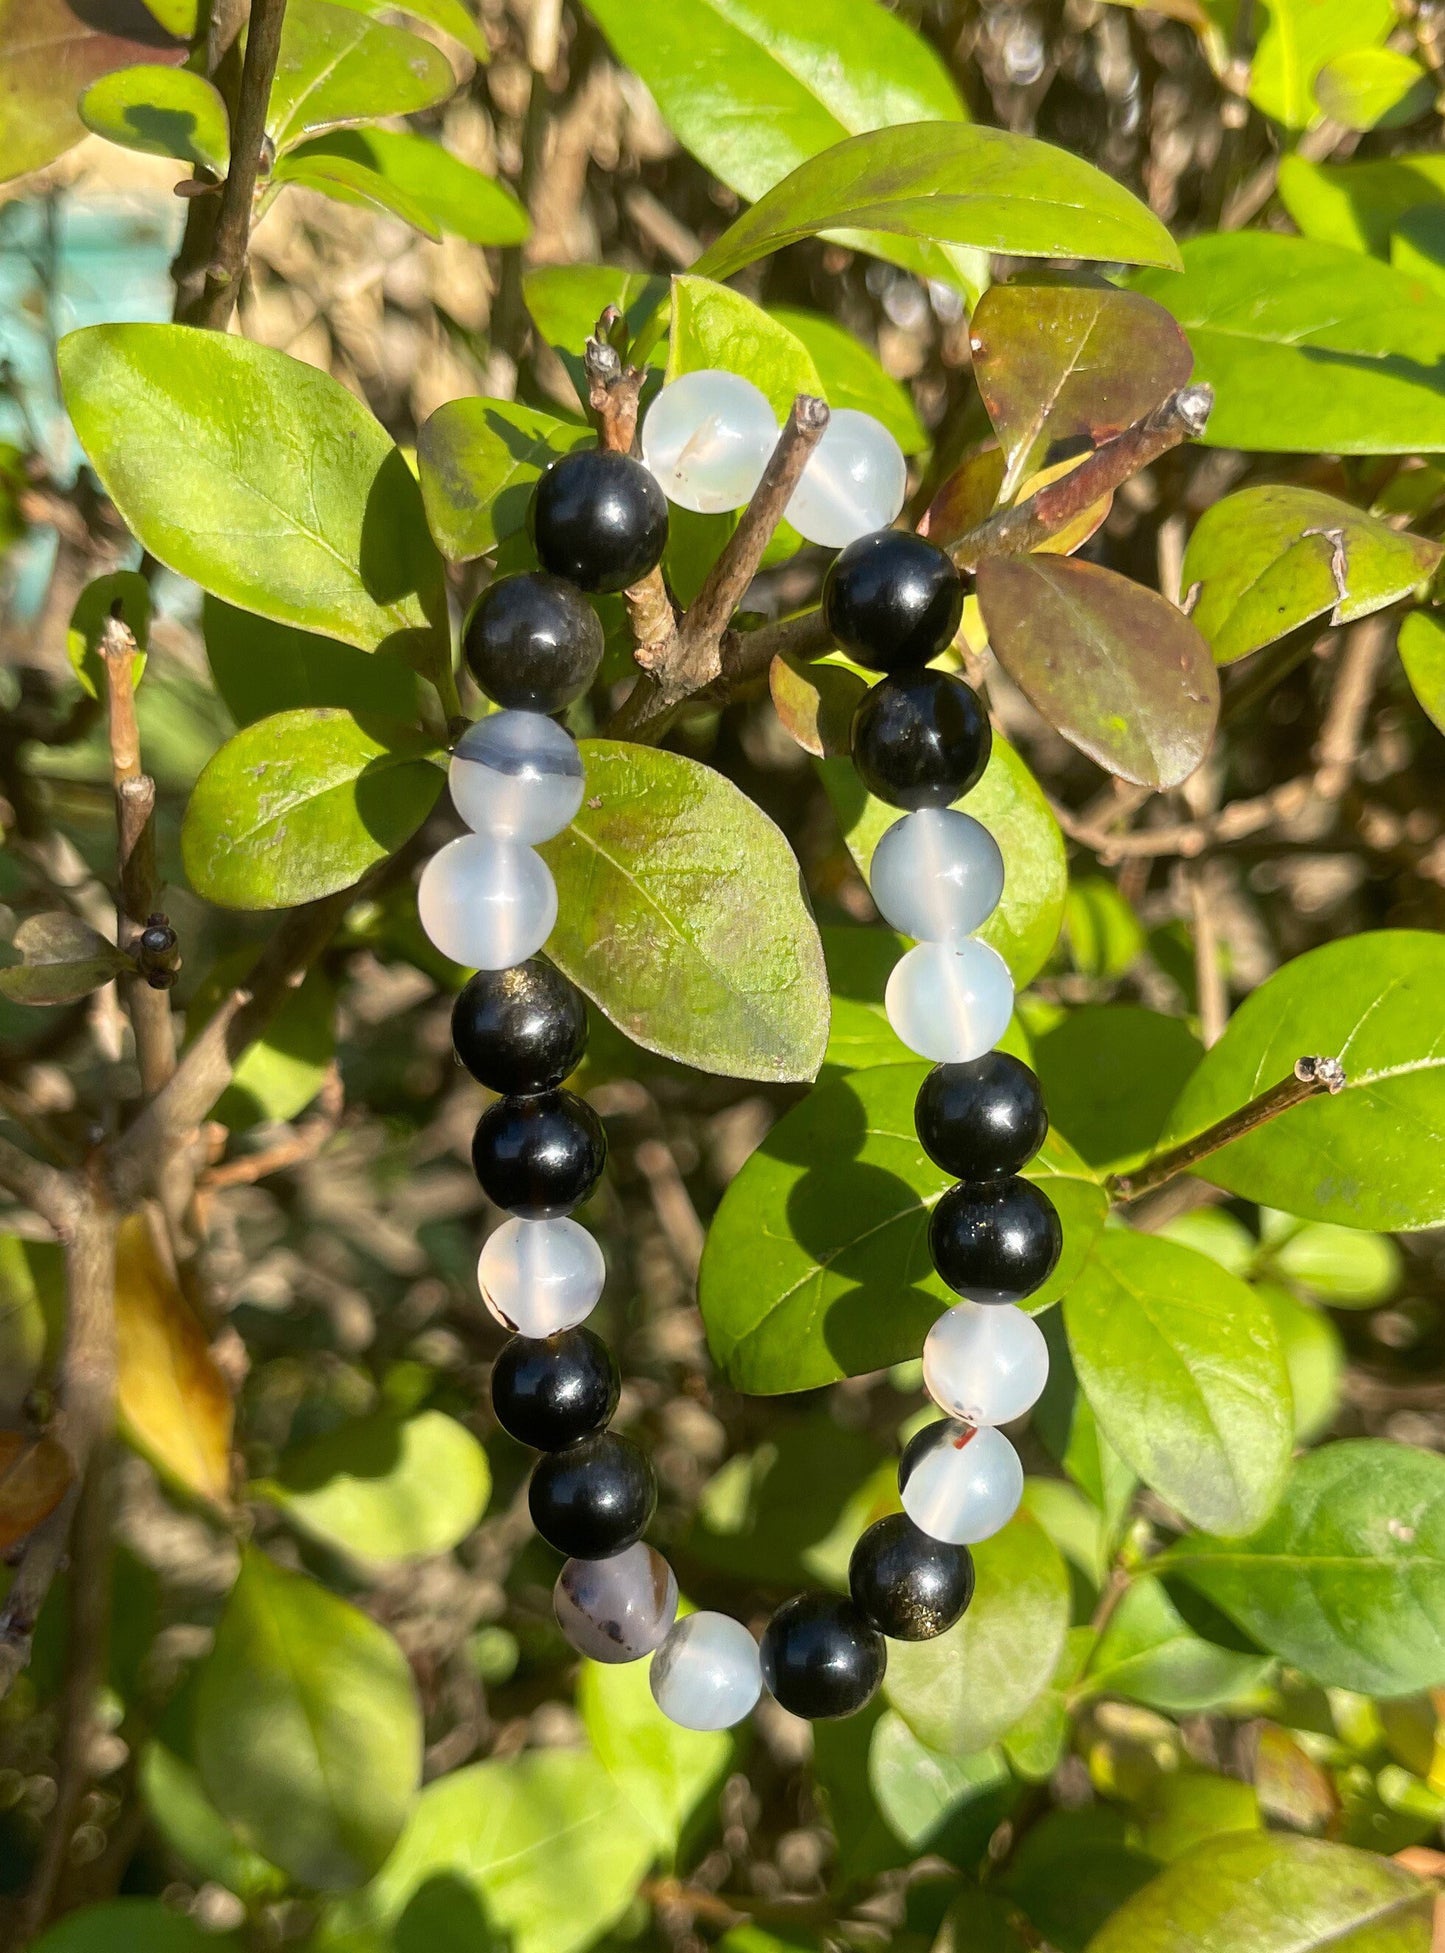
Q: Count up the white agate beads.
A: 11